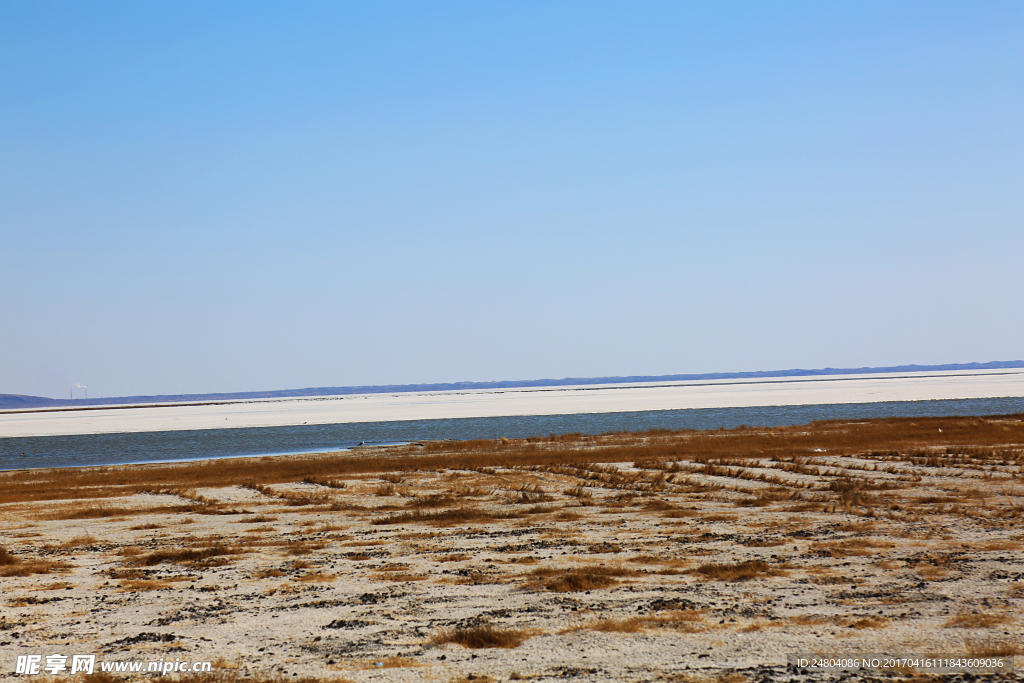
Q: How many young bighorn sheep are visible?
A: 0